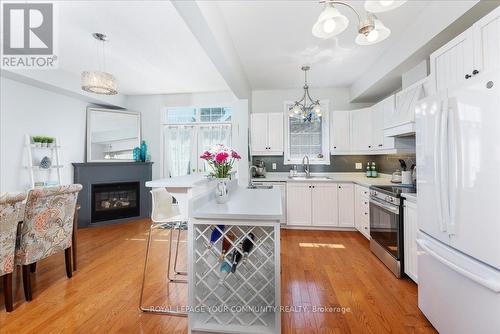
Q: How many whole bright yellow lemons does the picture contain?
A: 0